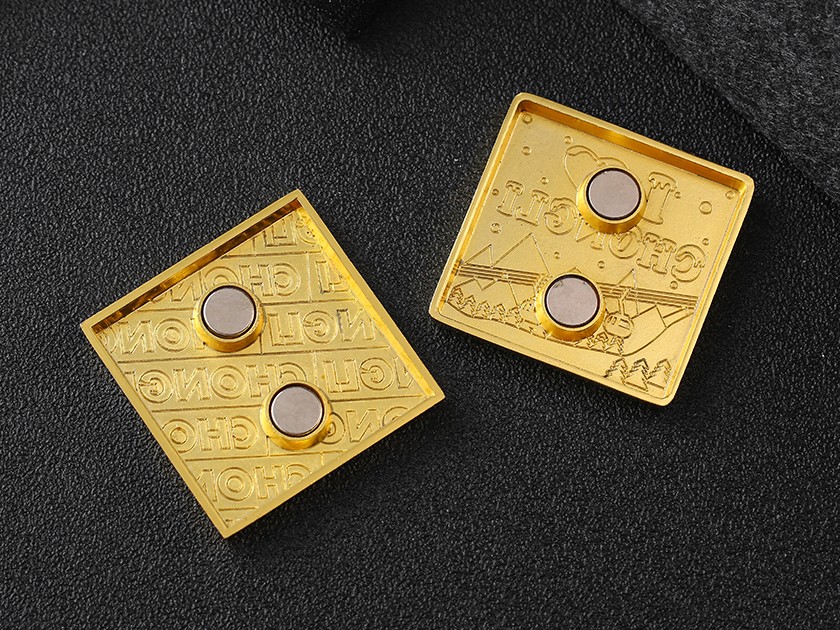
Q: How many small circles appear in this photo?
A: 13